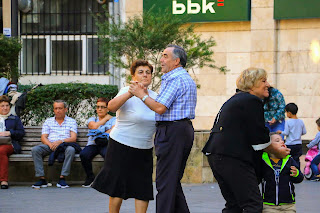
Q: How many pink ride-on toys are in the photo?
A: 1